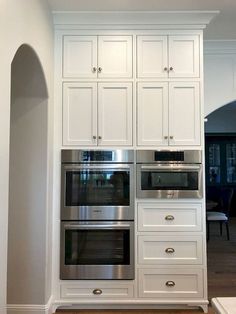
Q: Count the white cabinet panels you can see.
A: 12